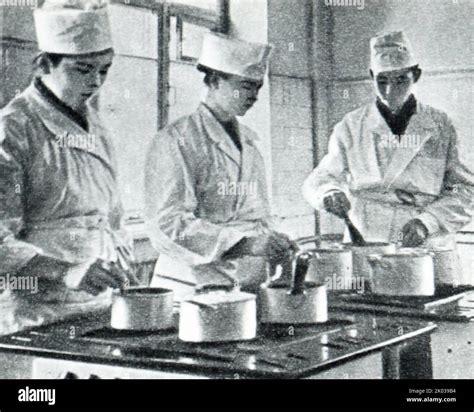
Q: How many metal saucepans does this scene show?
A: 7